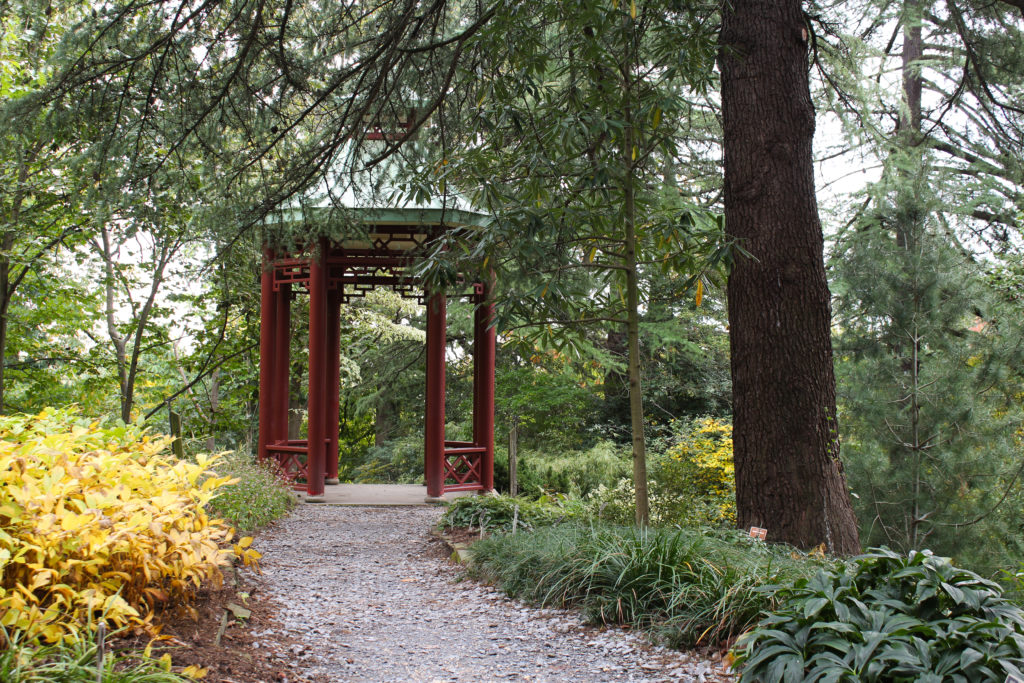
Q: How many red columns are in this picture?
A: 8